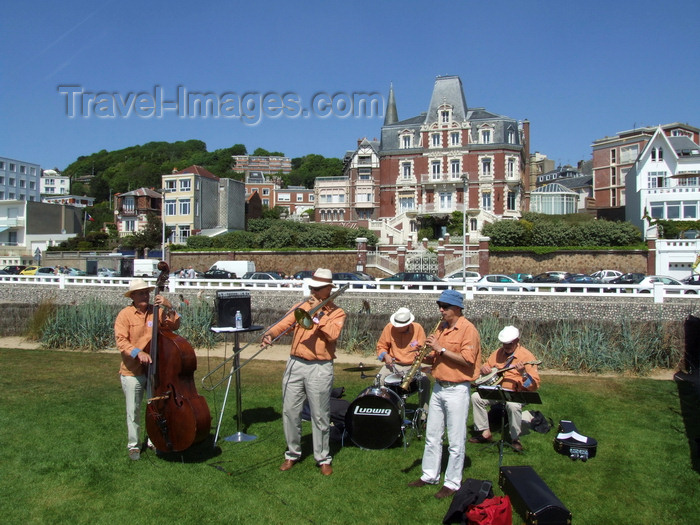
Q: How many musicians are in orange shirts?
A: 5